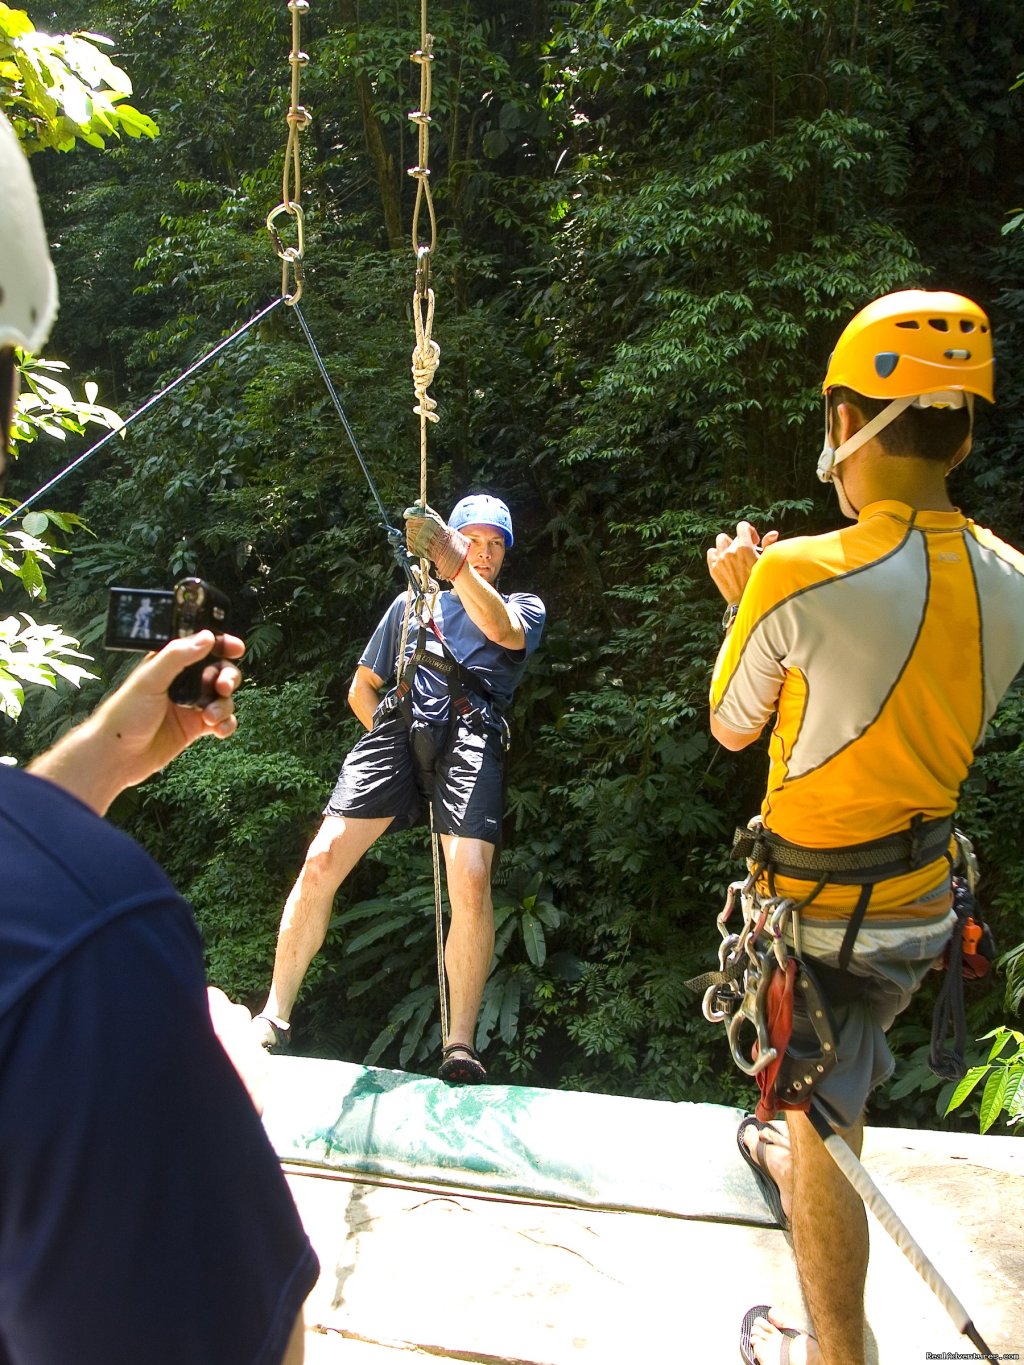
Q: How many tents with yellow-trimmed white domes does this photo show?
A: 0